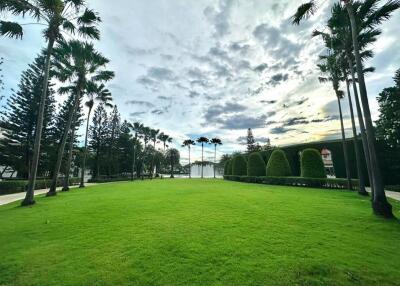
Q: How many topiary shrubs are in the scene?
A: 6